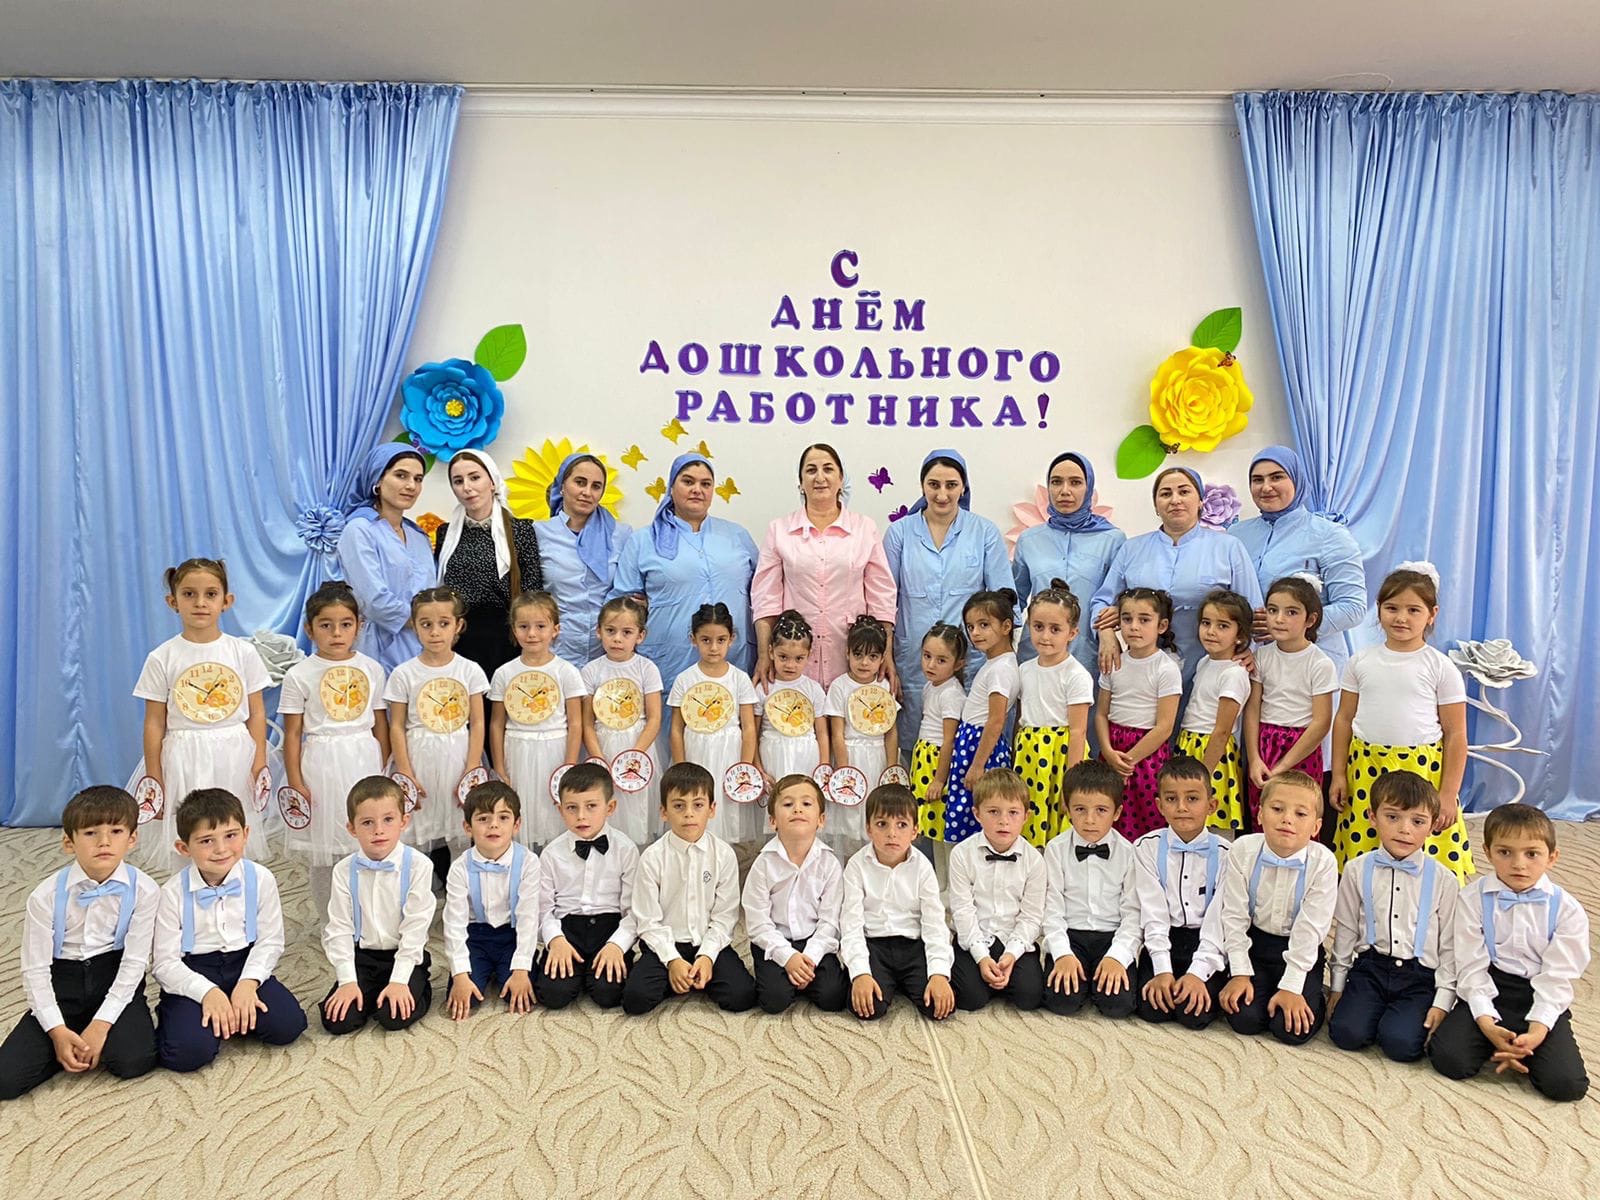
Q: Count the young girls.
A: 15